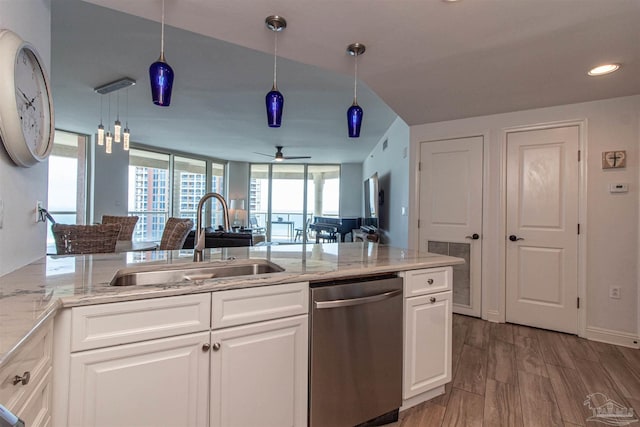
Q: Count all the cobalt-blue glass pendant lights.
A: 3